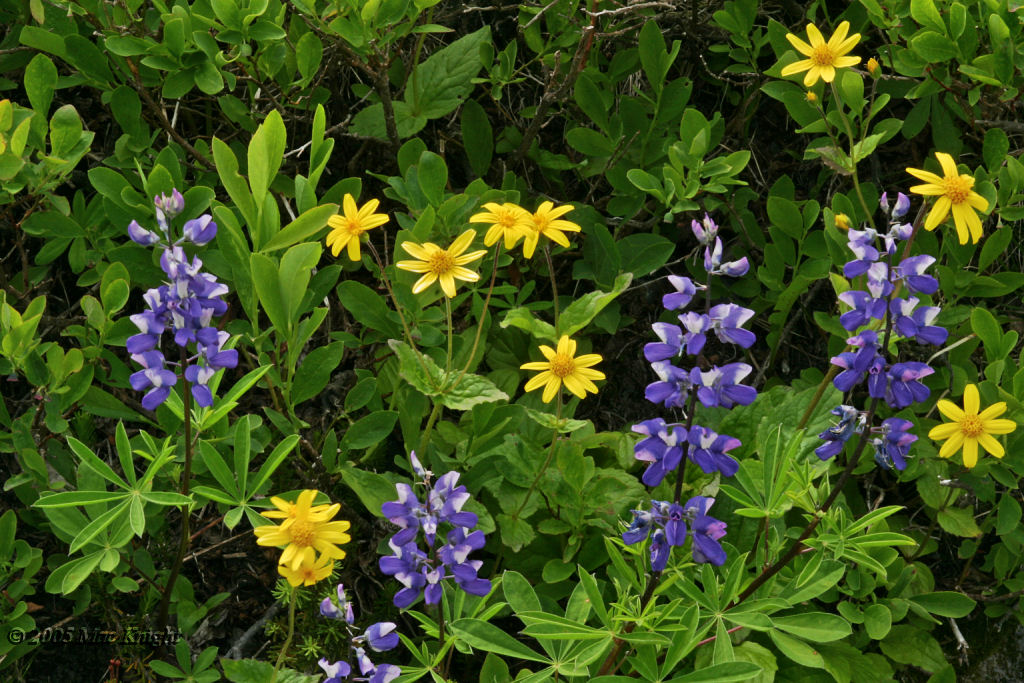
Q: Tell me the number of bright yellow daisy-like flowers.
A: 11